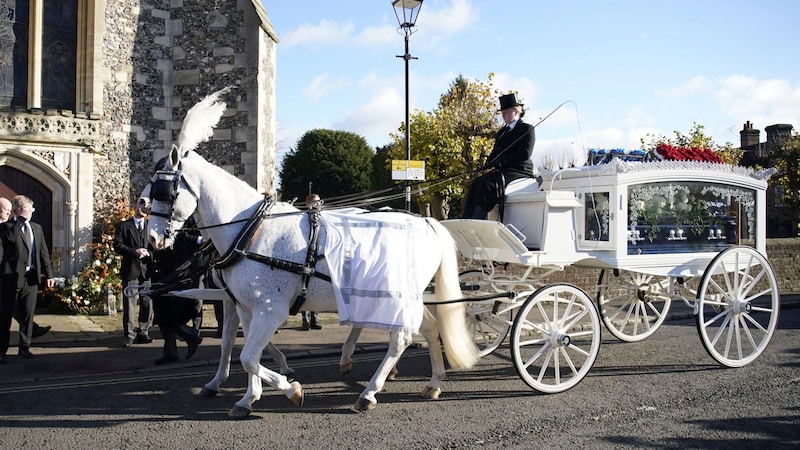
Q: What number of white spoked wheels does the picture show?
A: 4